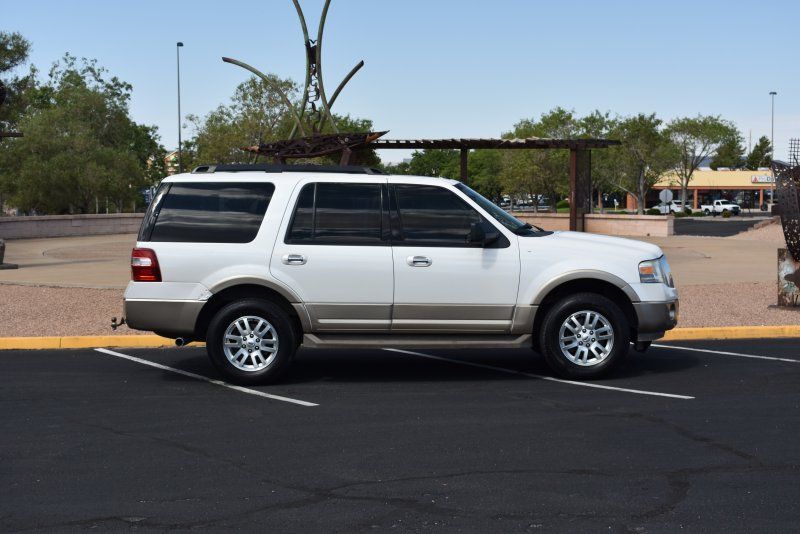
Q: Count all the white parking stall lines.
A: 3